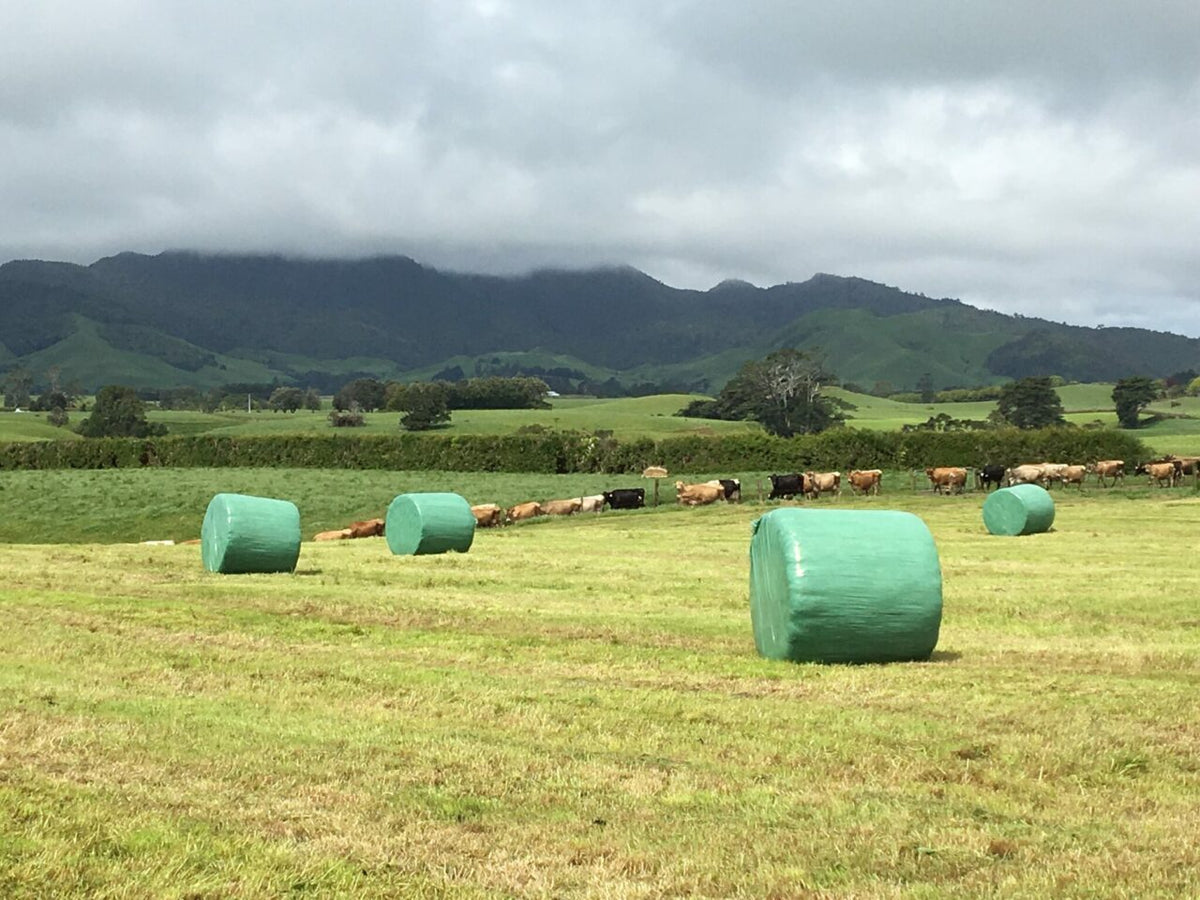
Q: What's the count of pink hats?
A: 0